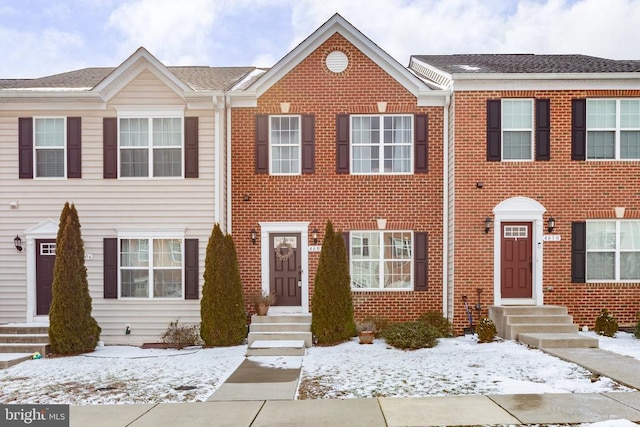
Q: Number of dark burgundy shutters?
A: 12